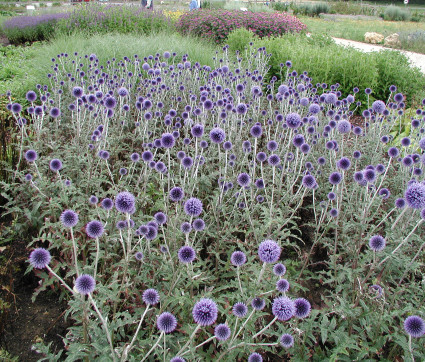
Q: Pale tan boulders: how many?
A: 2